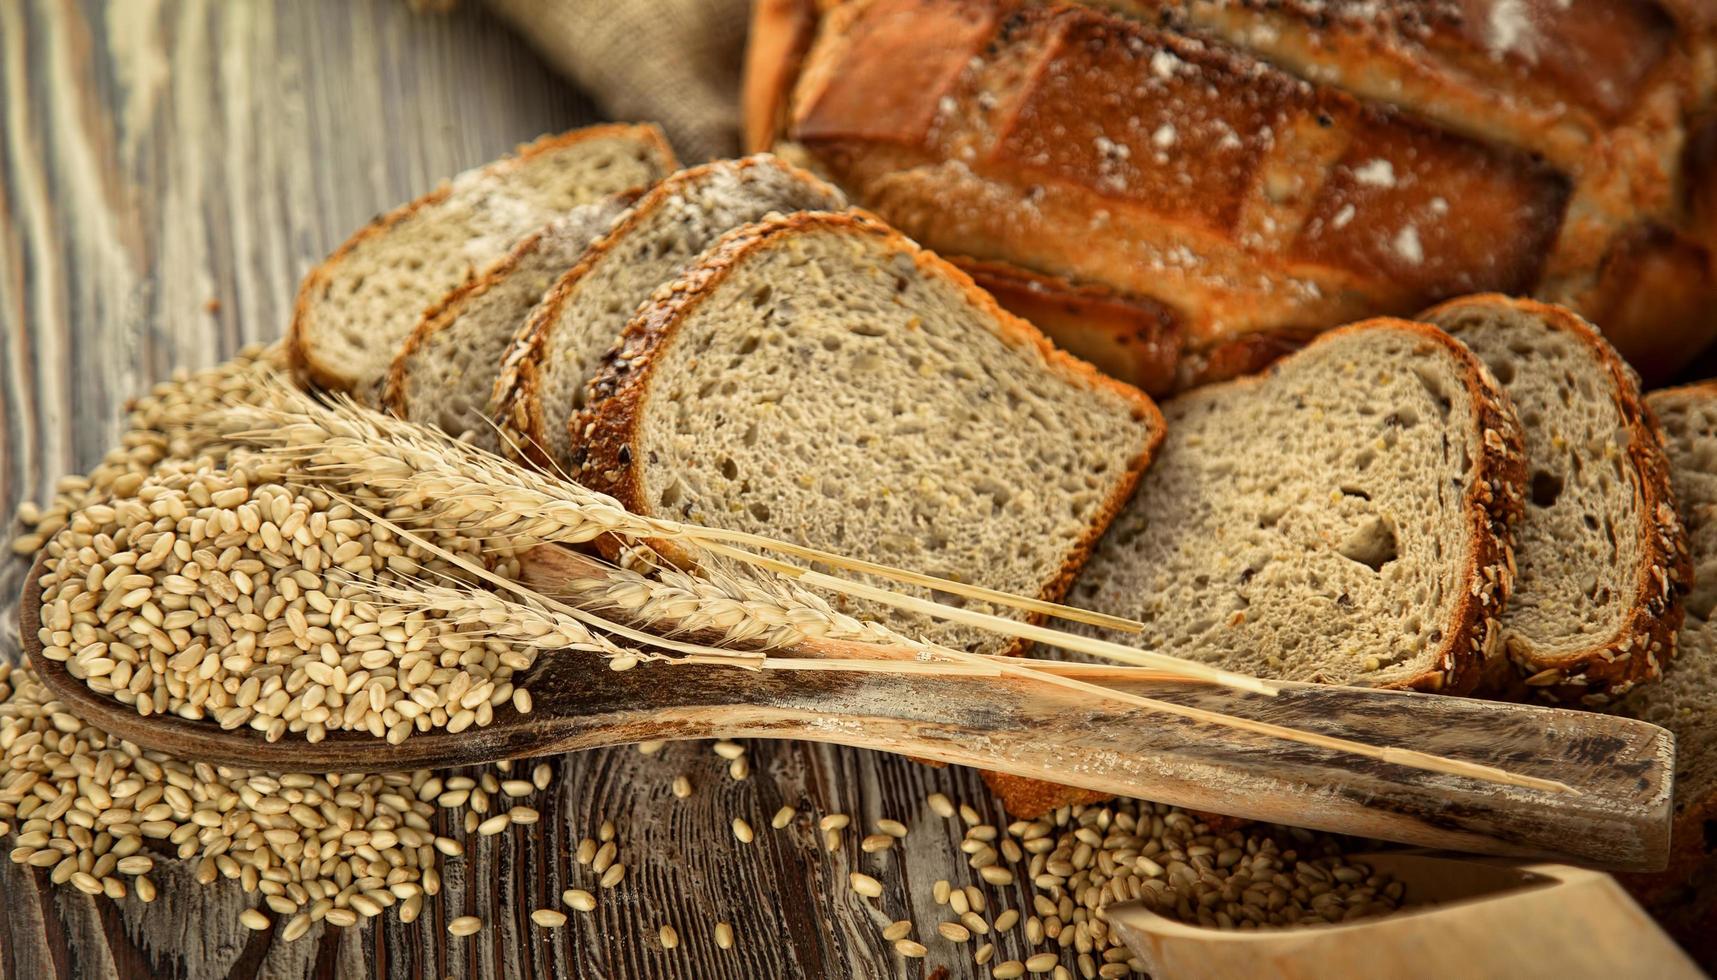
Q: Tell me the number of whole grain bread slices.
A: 7